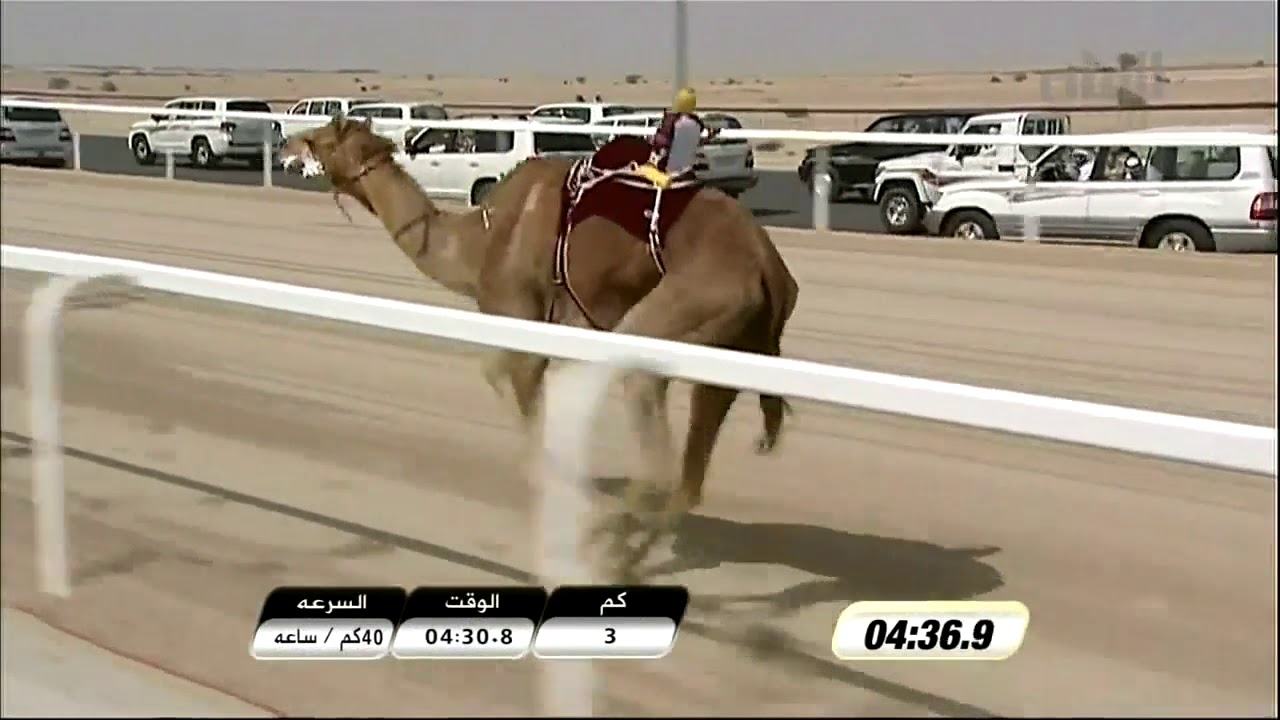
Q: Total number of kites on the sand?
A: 0